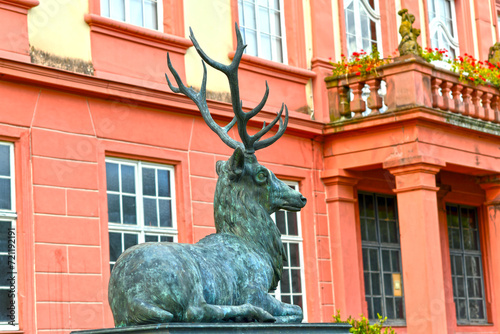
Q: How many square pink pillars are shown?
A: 3